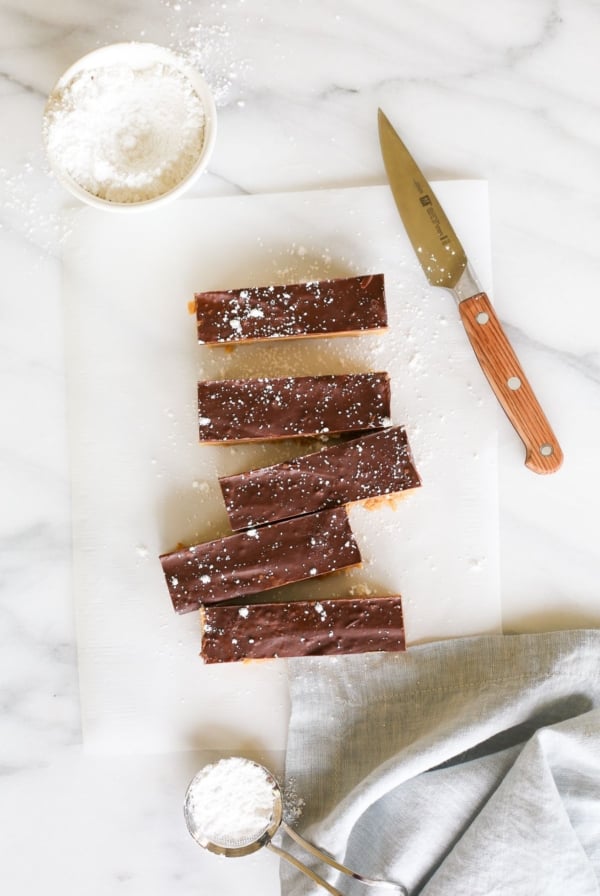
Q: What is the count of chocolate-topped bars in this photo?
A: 5